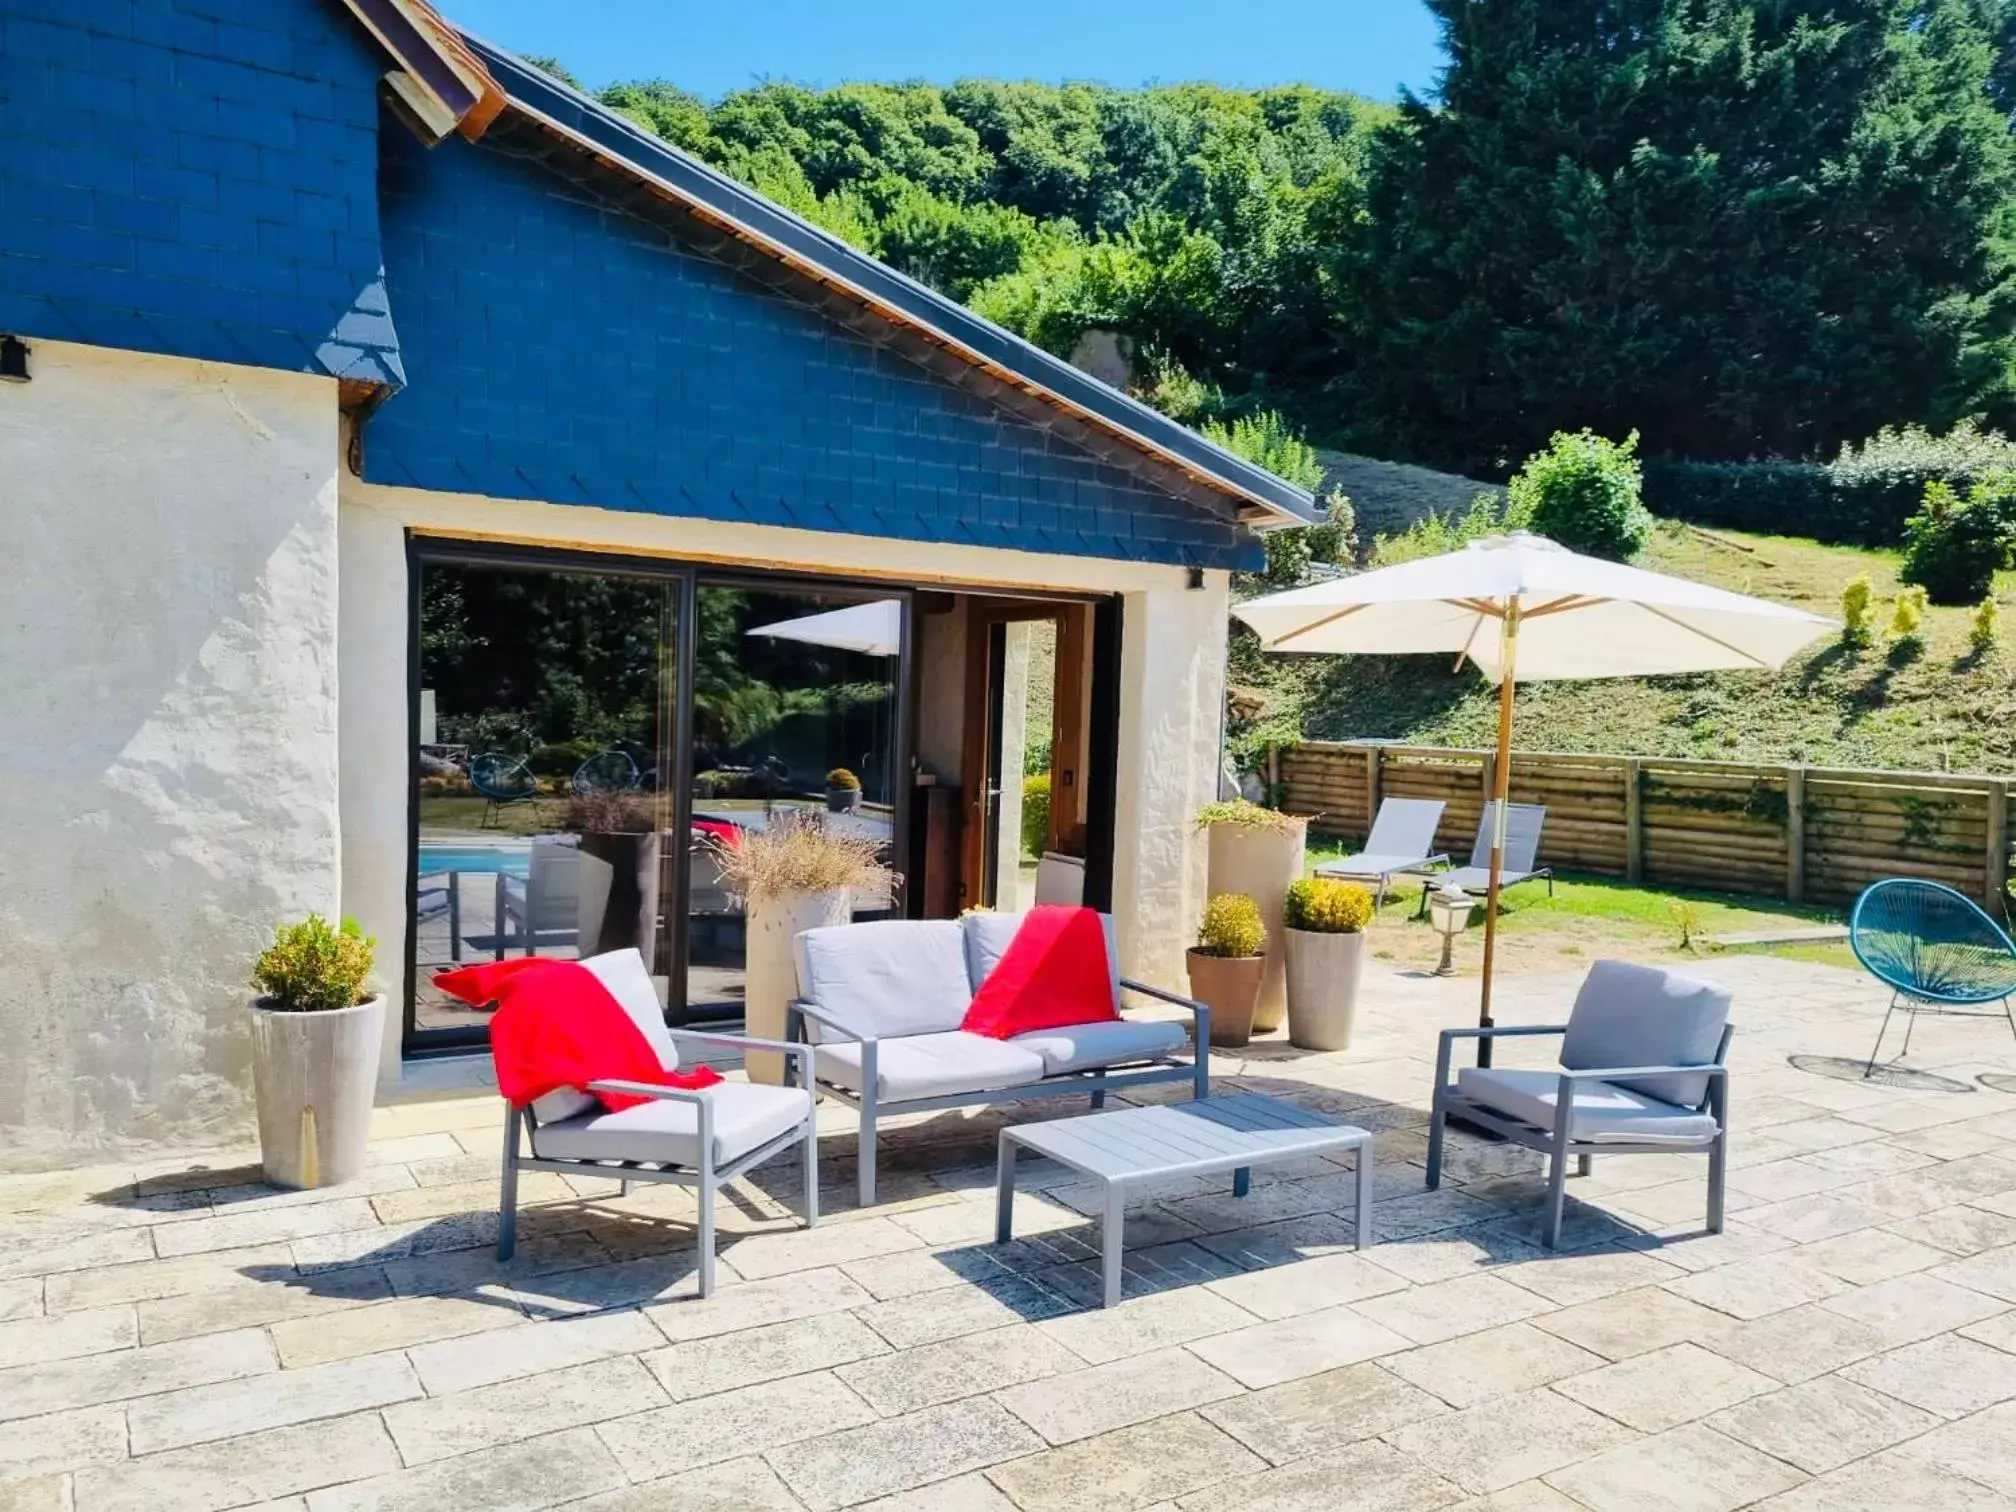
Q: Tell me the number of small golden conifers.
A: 3